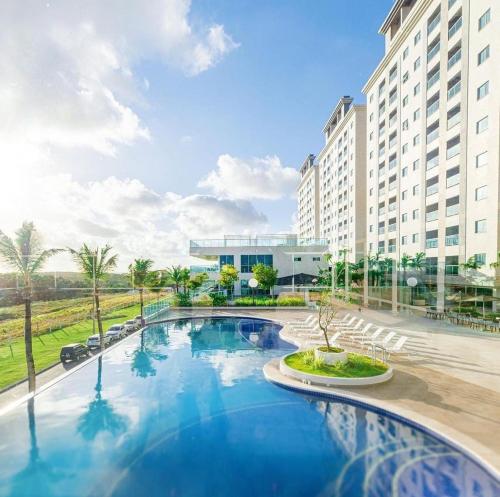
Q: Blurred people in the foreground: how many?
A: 0